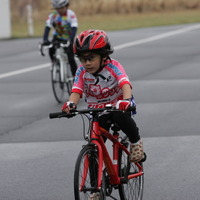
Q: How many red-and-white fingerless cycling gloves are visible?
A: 2